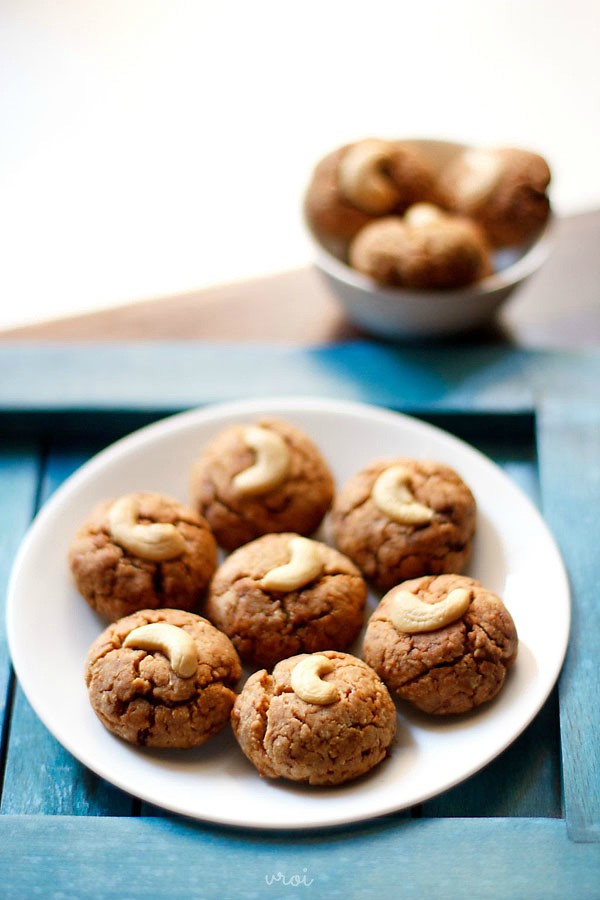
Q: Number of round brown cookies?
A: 10